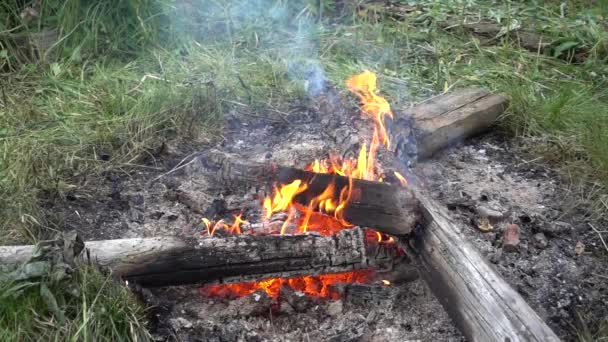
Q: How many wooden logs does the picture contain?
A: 4